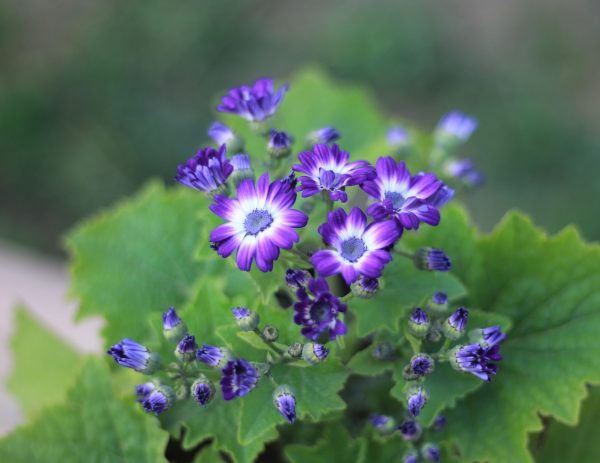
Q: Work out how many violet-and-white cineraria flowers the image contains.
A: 4